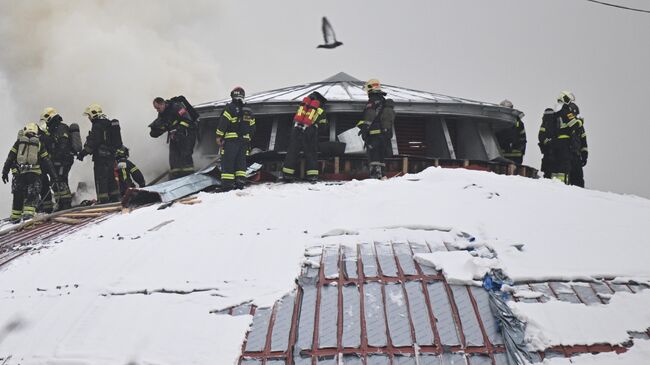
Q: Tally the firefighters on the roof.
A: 11